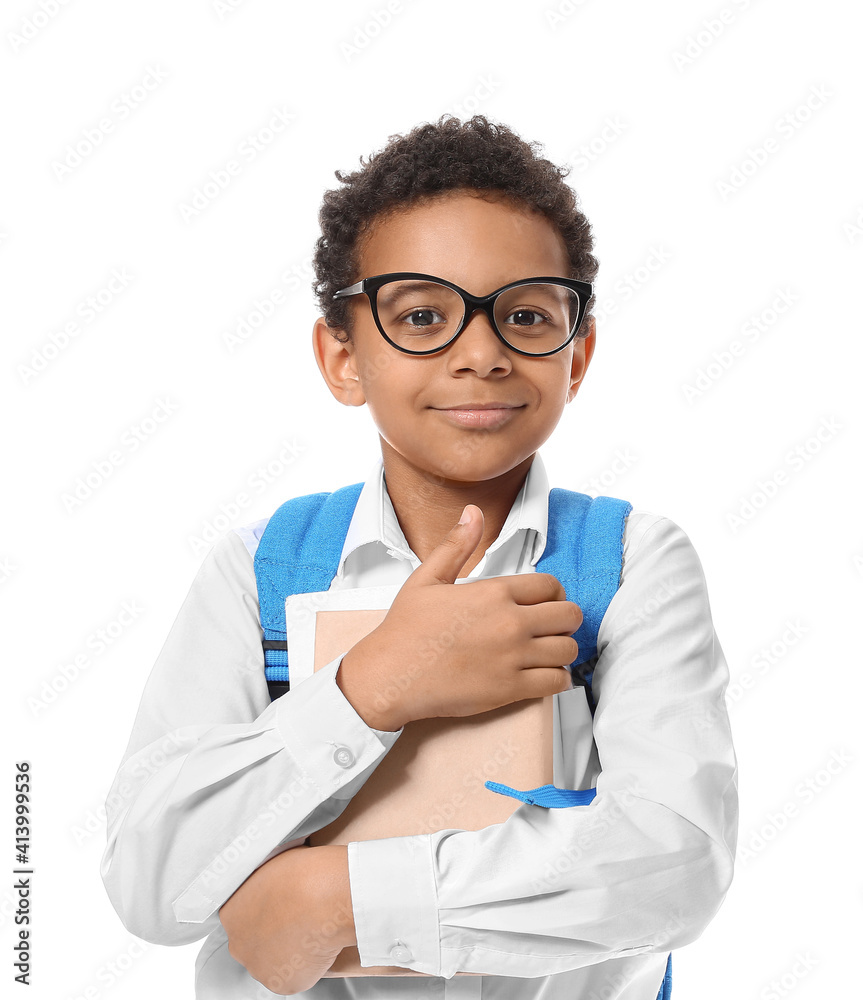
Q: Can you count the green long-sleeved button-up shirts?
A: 0